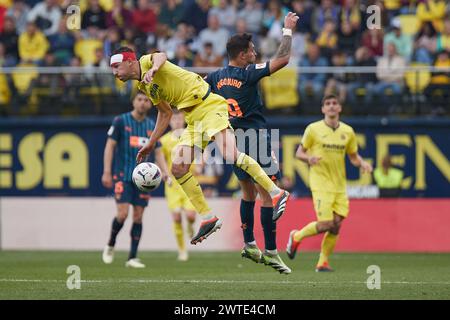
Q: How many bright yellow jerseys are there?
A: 3